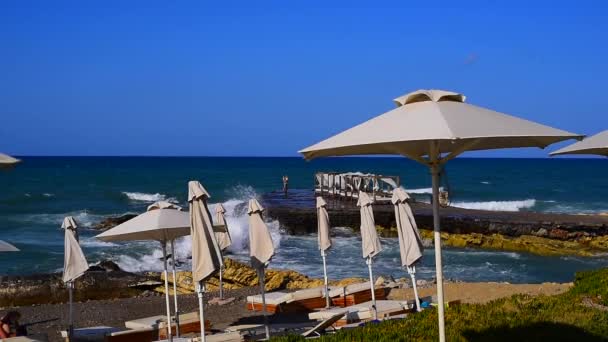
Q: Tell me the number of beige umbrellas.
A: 12